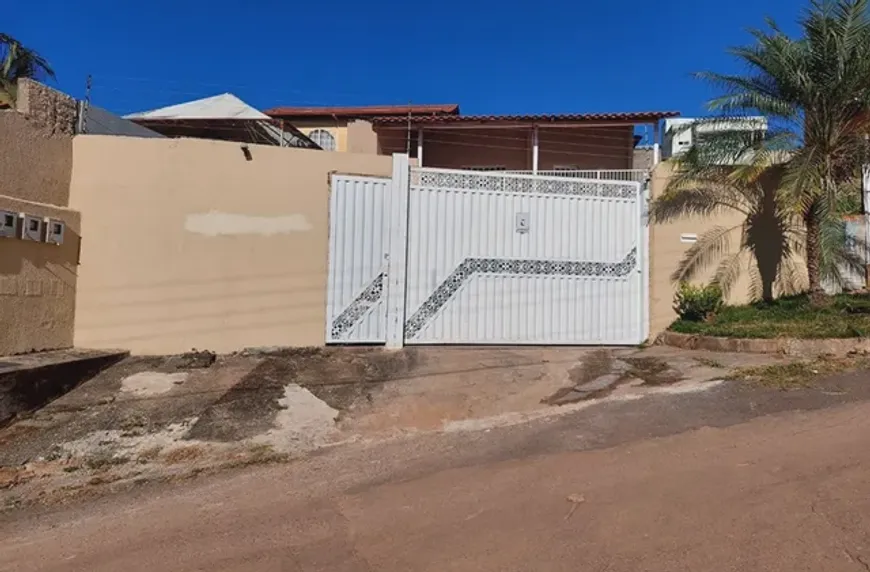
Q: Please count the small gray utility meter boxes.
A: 3